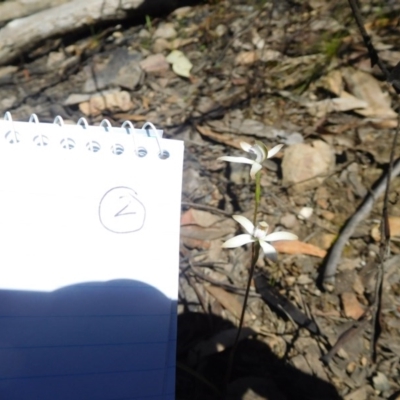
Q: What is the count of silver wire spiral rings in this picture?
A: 7